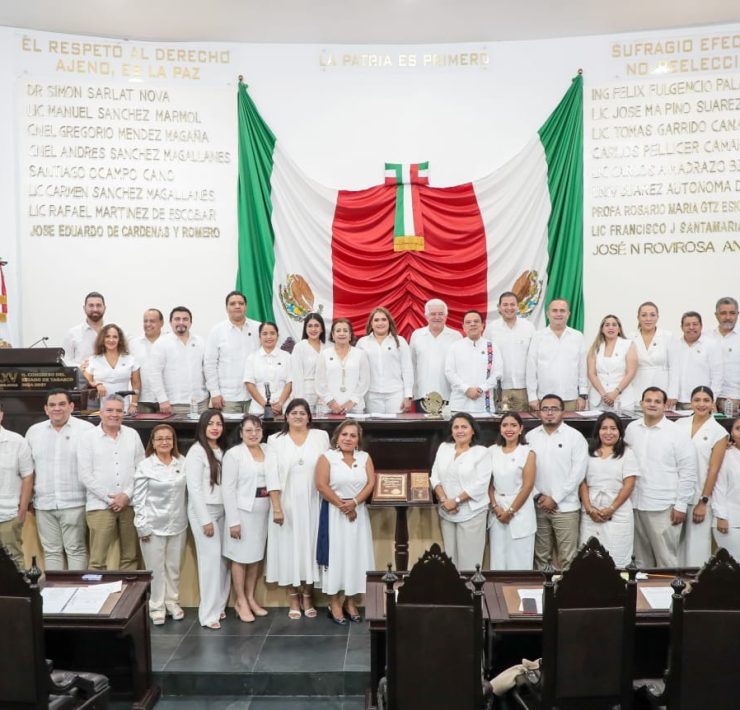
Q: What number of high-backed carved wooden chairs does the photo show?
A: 4